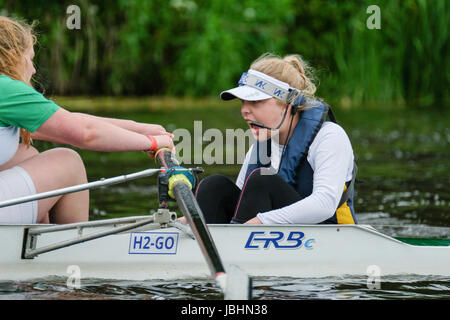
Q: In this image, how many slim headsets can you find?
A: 1